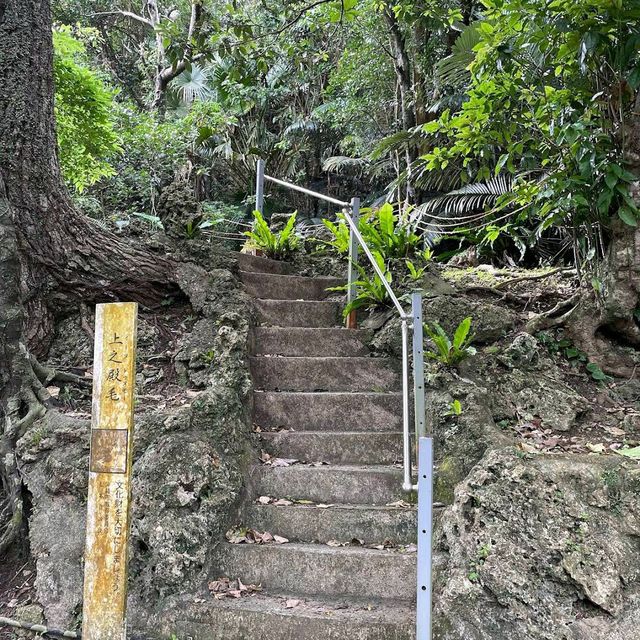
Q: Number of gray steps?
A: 11